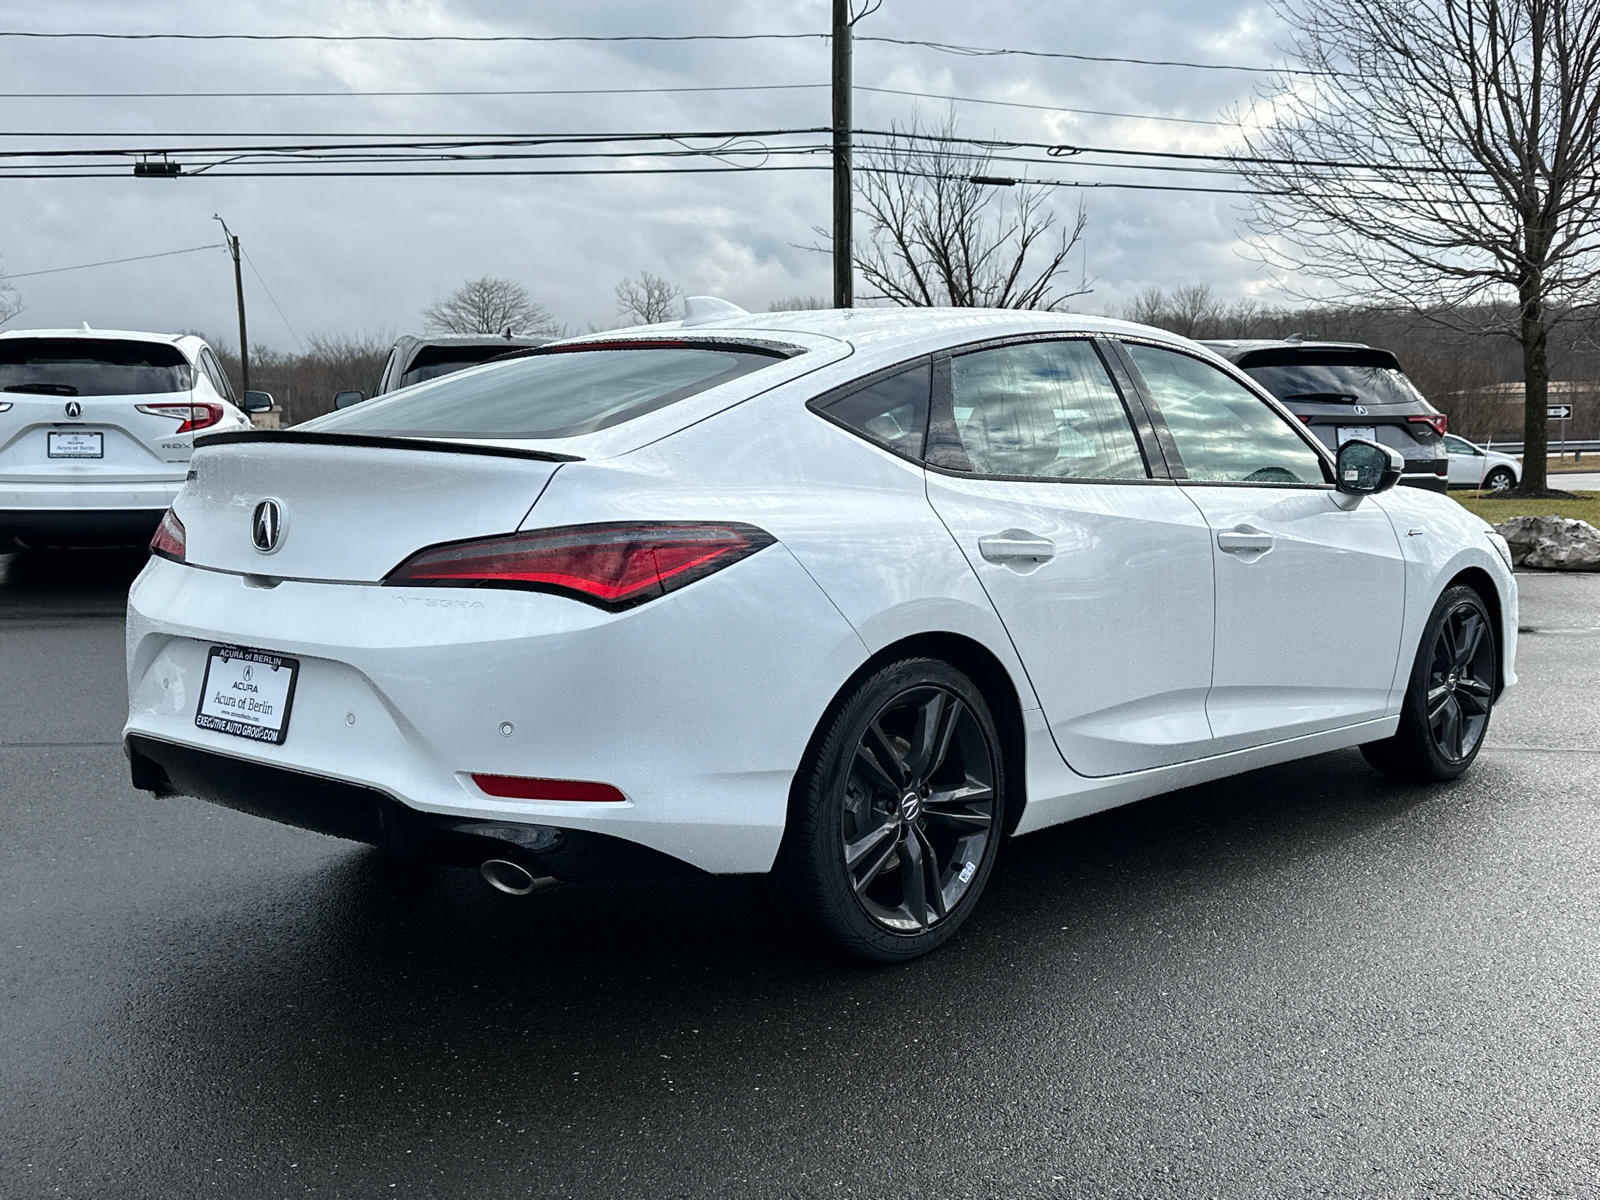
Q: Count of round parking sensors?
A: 3